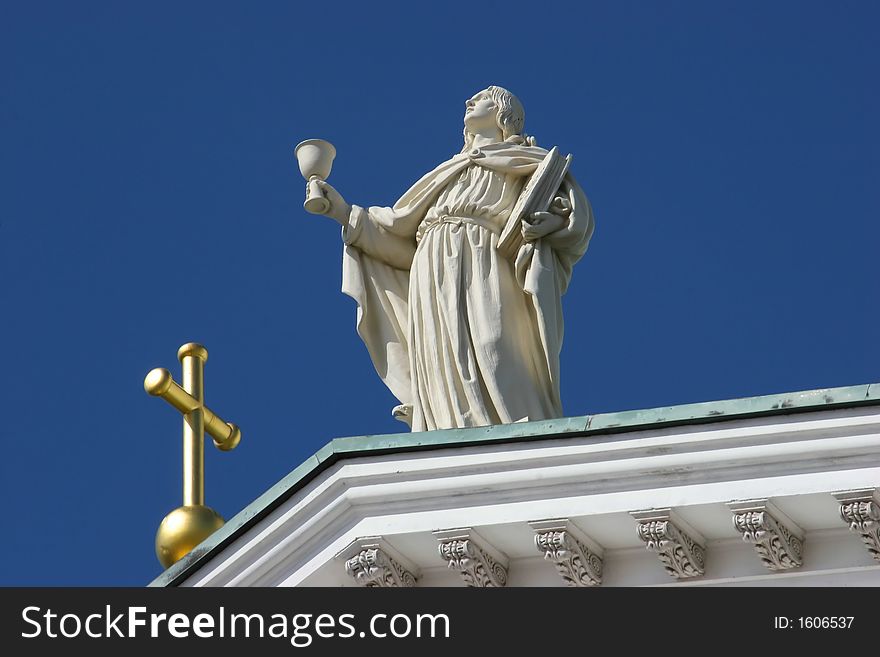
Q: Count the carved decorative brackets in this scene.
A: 6